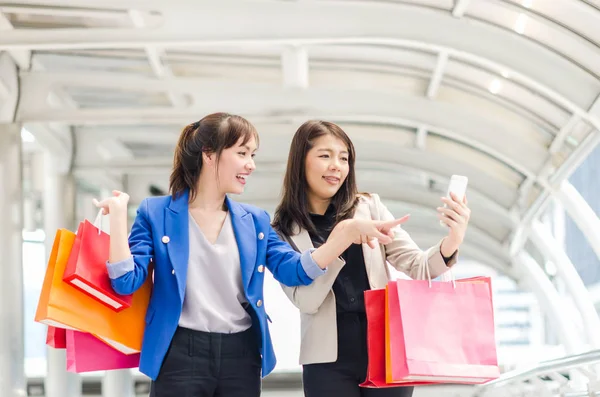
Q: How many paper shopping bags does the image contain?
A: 7